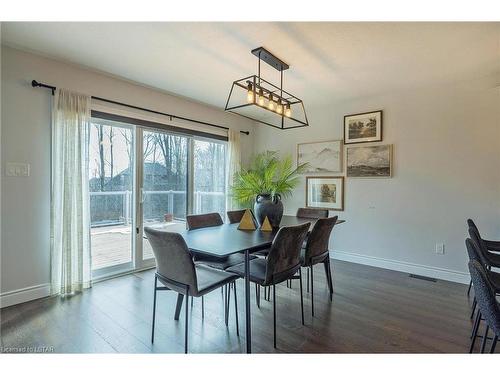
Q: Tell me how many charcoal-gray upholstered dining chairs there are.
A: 6